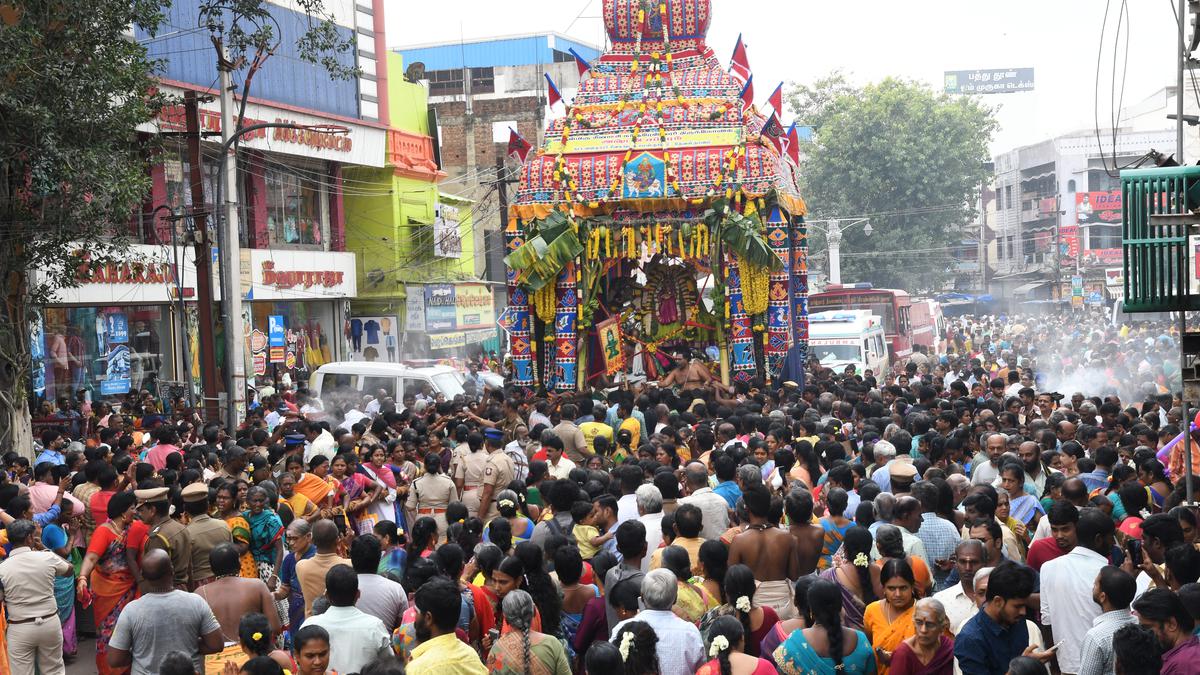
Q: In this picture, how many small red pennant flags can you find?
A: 8